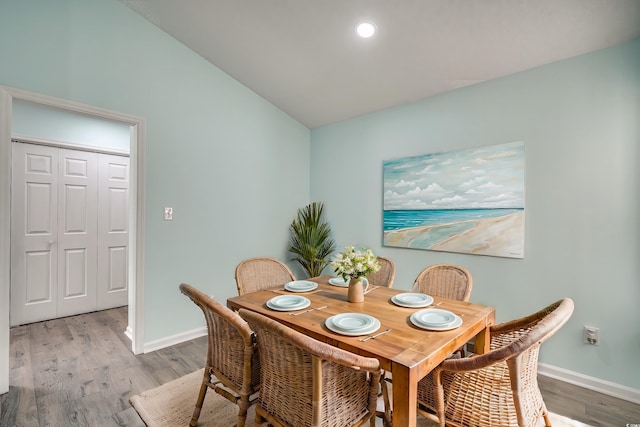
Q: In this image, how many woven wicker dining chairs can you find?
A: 6